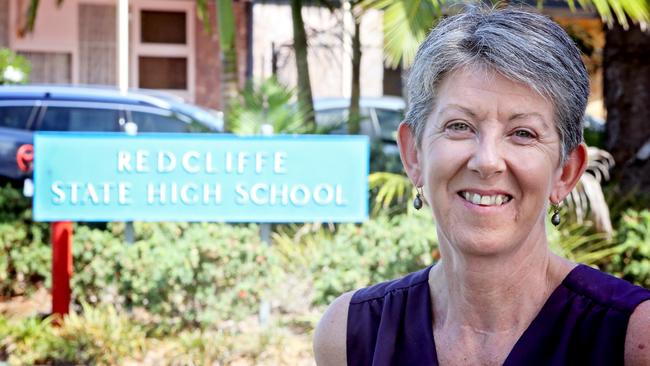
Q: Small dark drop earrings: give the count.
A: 2